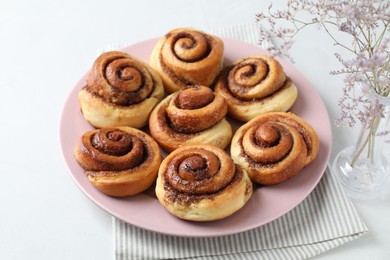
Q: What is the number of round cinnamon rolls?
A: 7